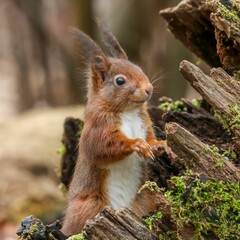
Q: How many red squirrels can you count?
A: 1